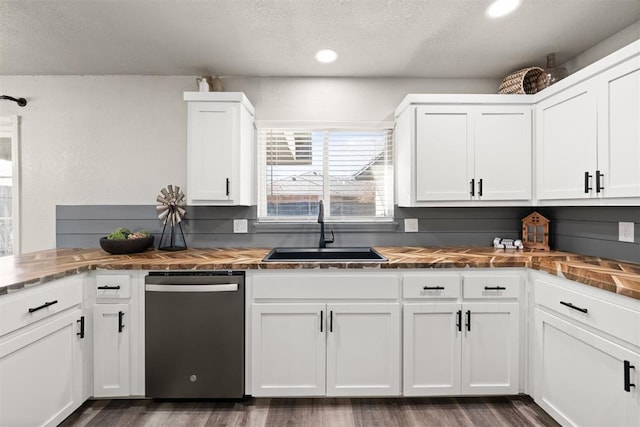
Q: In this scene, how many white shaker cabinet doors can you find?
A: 12